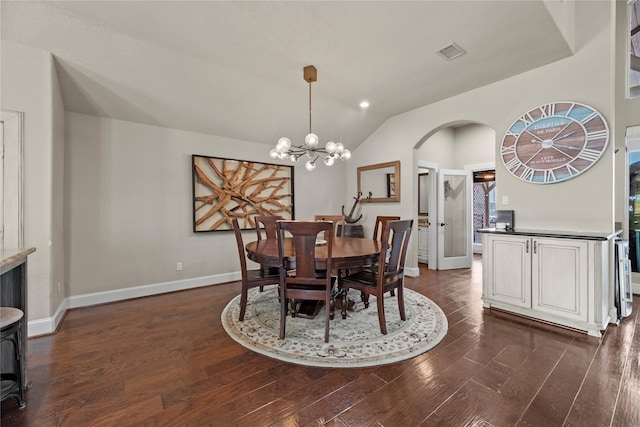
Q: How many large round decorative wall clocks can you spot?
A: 1